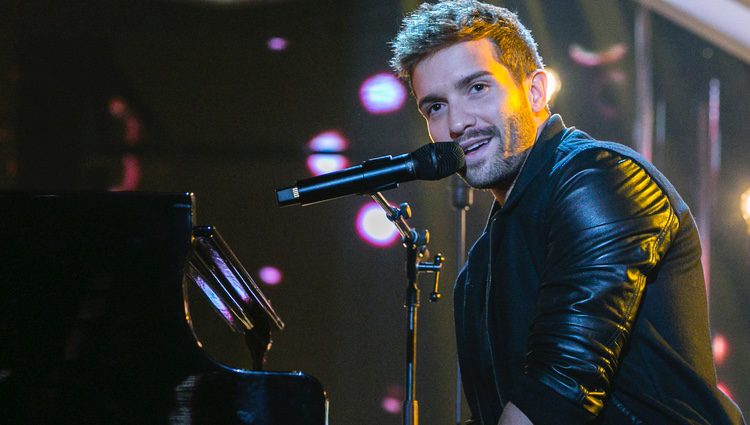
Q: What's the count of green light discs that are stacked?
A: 0